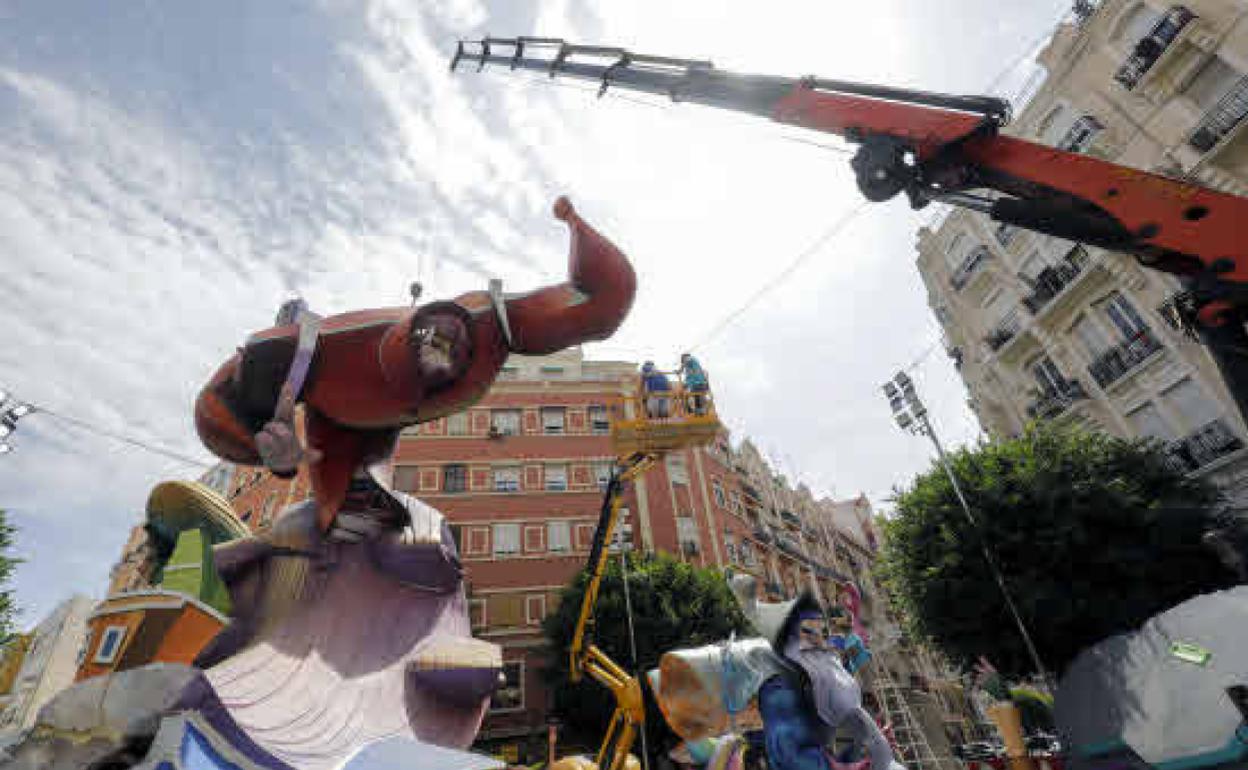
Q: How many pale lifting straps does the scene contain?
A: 2